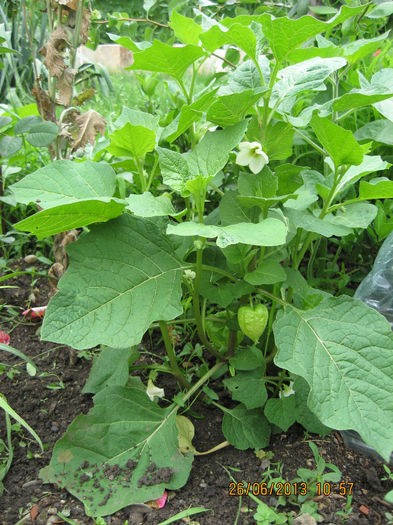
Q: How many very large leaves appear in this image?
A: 3